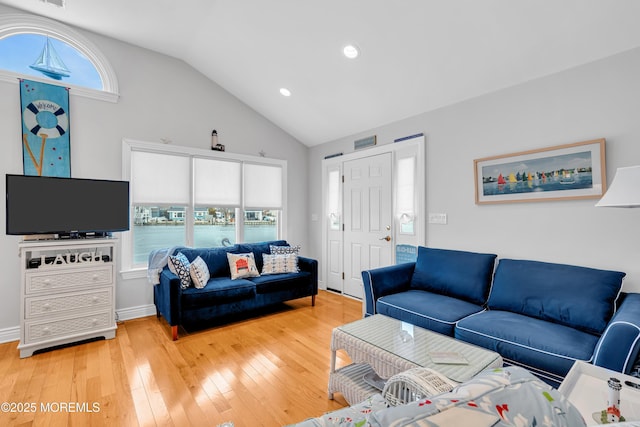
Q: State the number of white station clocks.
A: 0